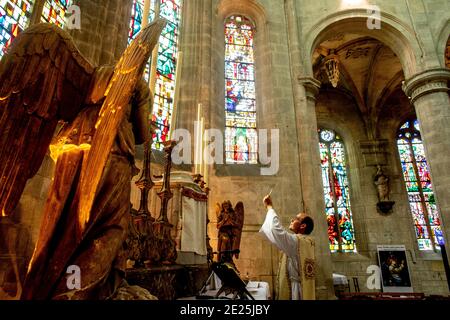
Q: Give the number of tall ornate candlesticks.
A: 2